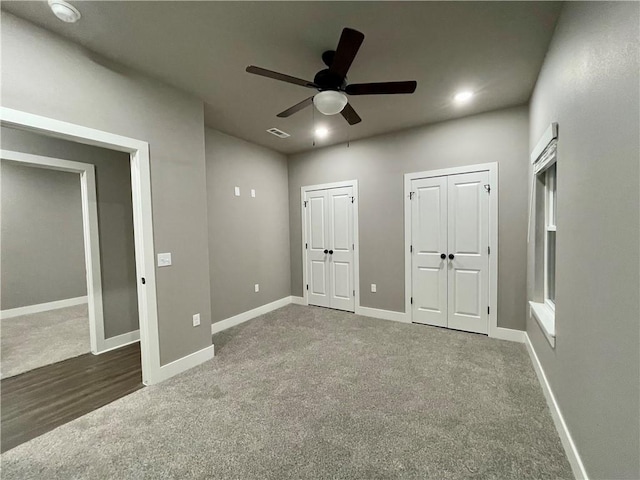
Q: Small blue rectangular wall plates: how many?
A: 0